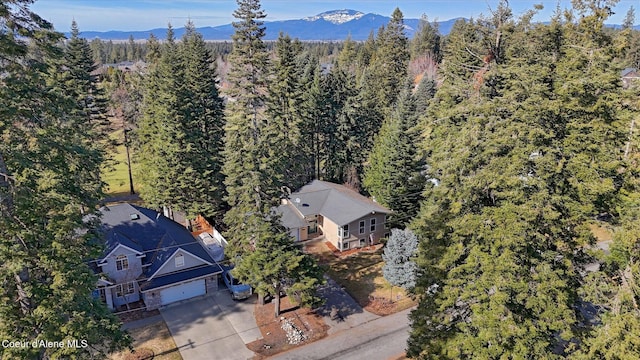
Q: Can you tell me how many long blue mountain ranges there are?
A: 1